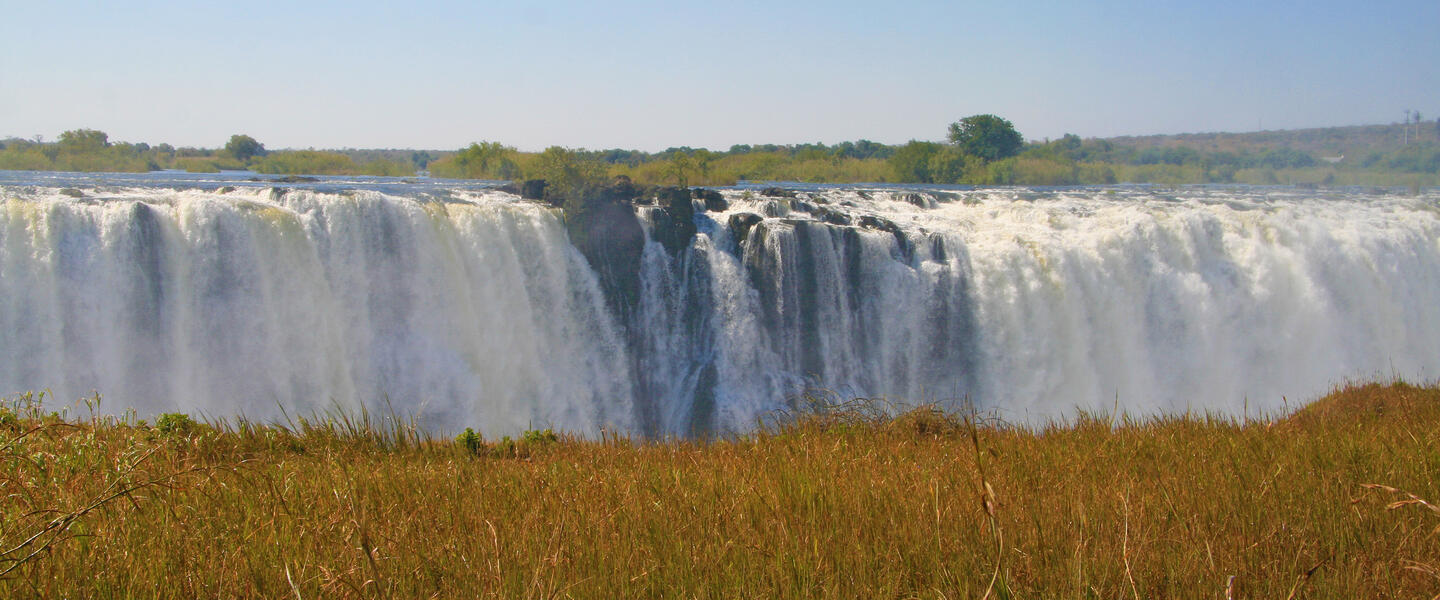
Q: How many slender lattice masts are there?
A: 2